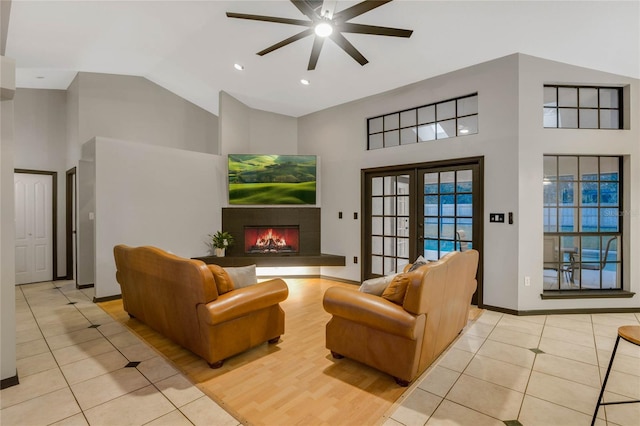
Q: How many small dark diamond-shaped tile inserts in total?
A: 6